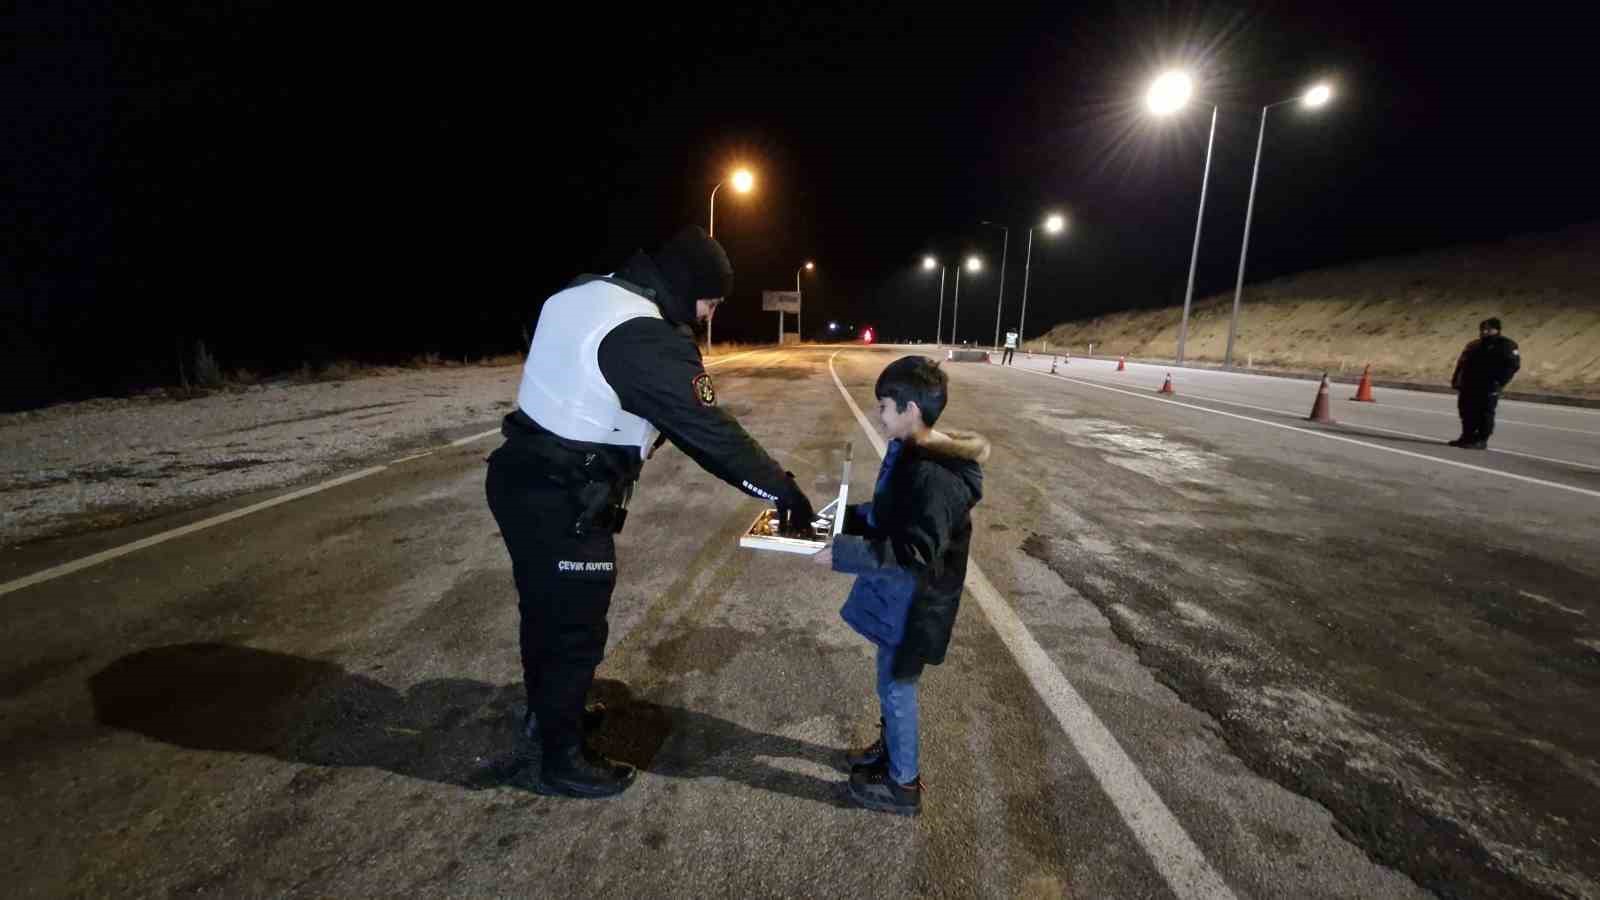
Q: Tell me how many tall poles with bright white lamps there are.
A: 5